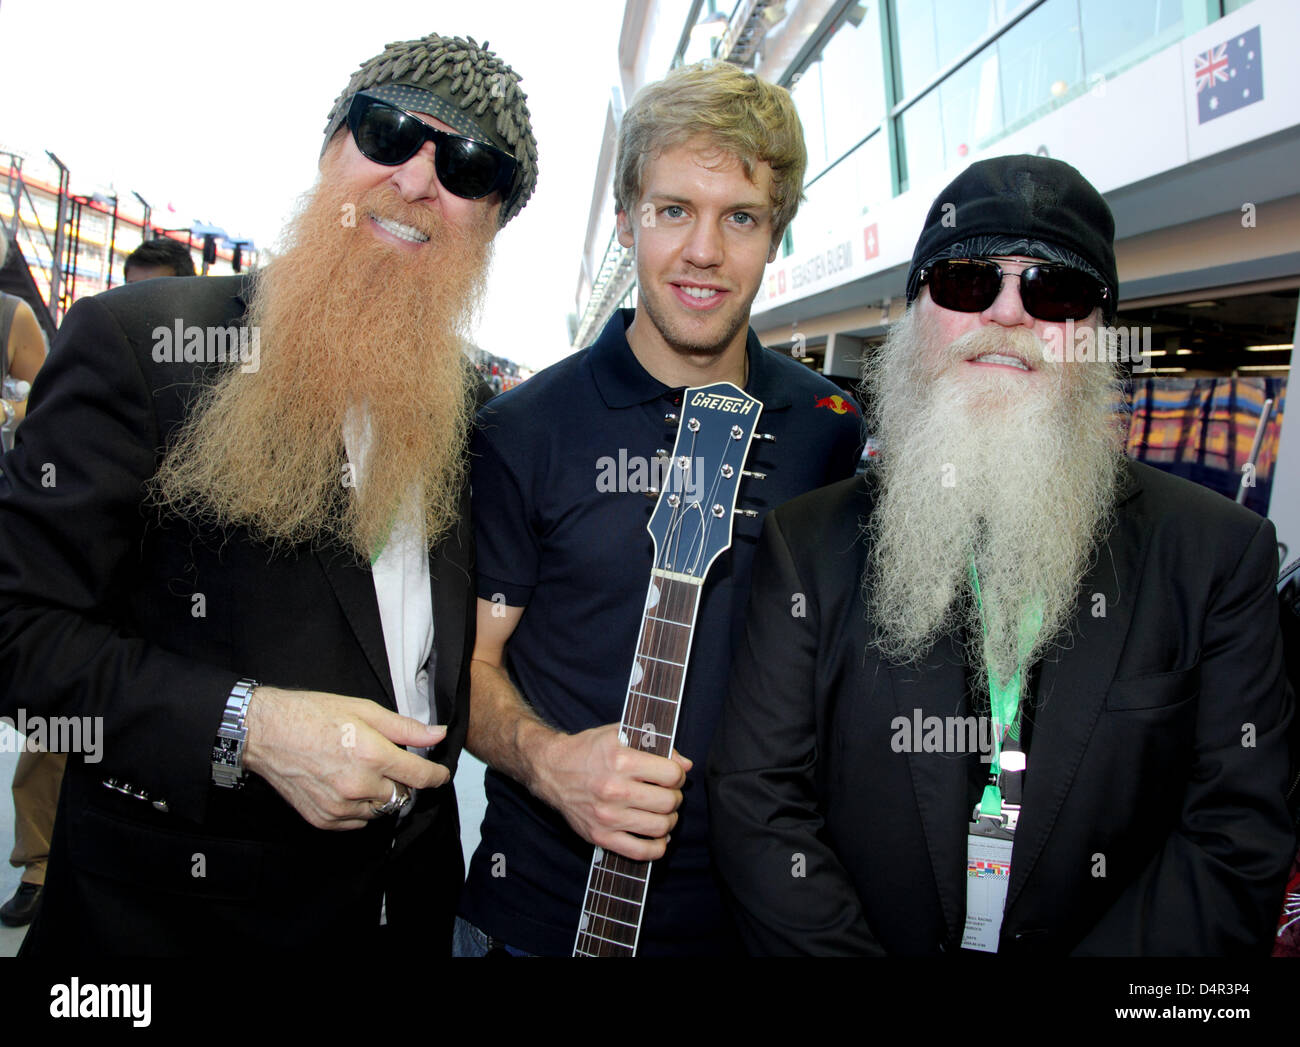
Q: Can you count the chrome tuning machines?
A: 6